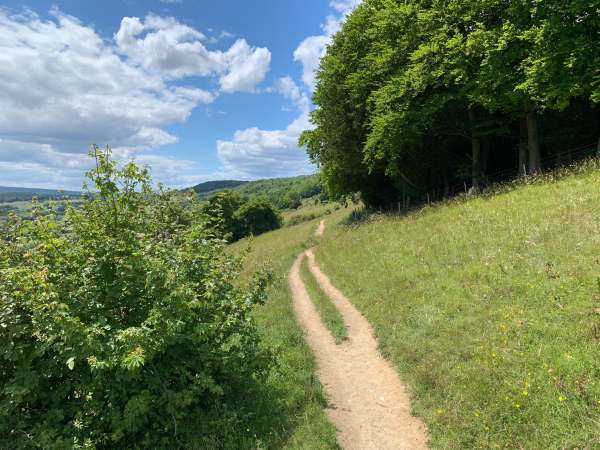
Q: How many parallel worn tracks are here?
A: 2